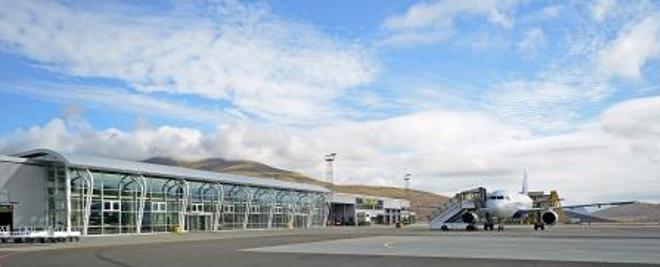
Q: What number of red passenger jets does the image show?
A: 0